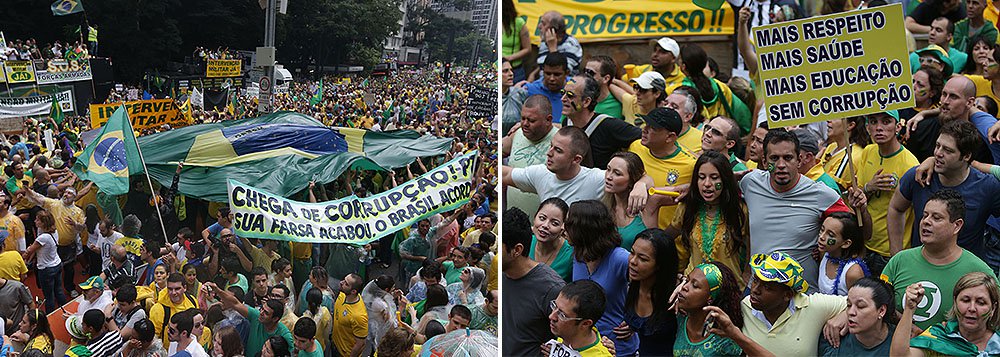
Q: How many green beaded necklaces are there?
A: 1